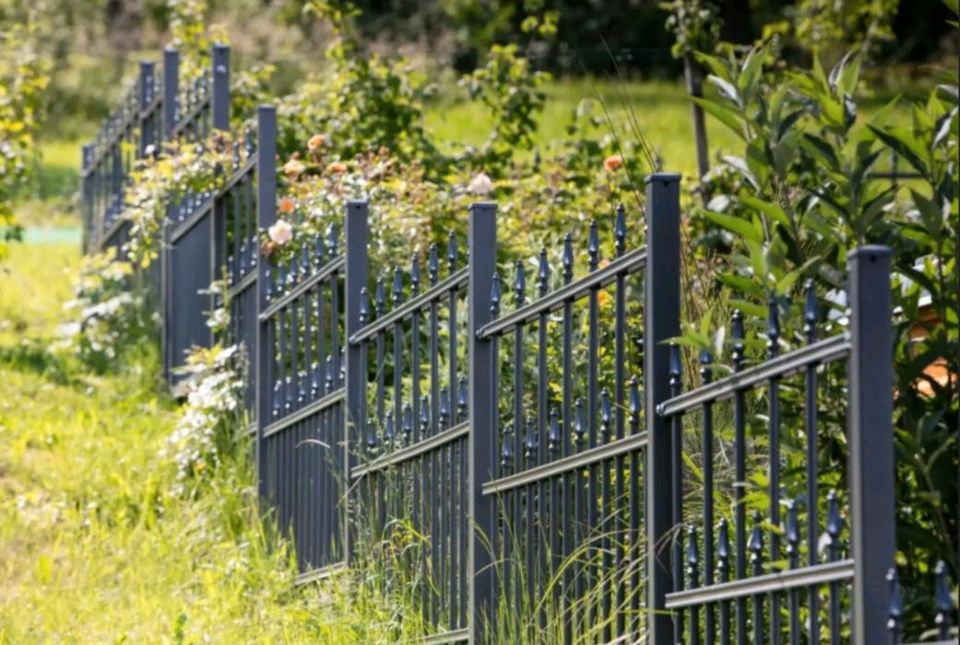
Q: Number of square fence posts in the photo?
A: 9